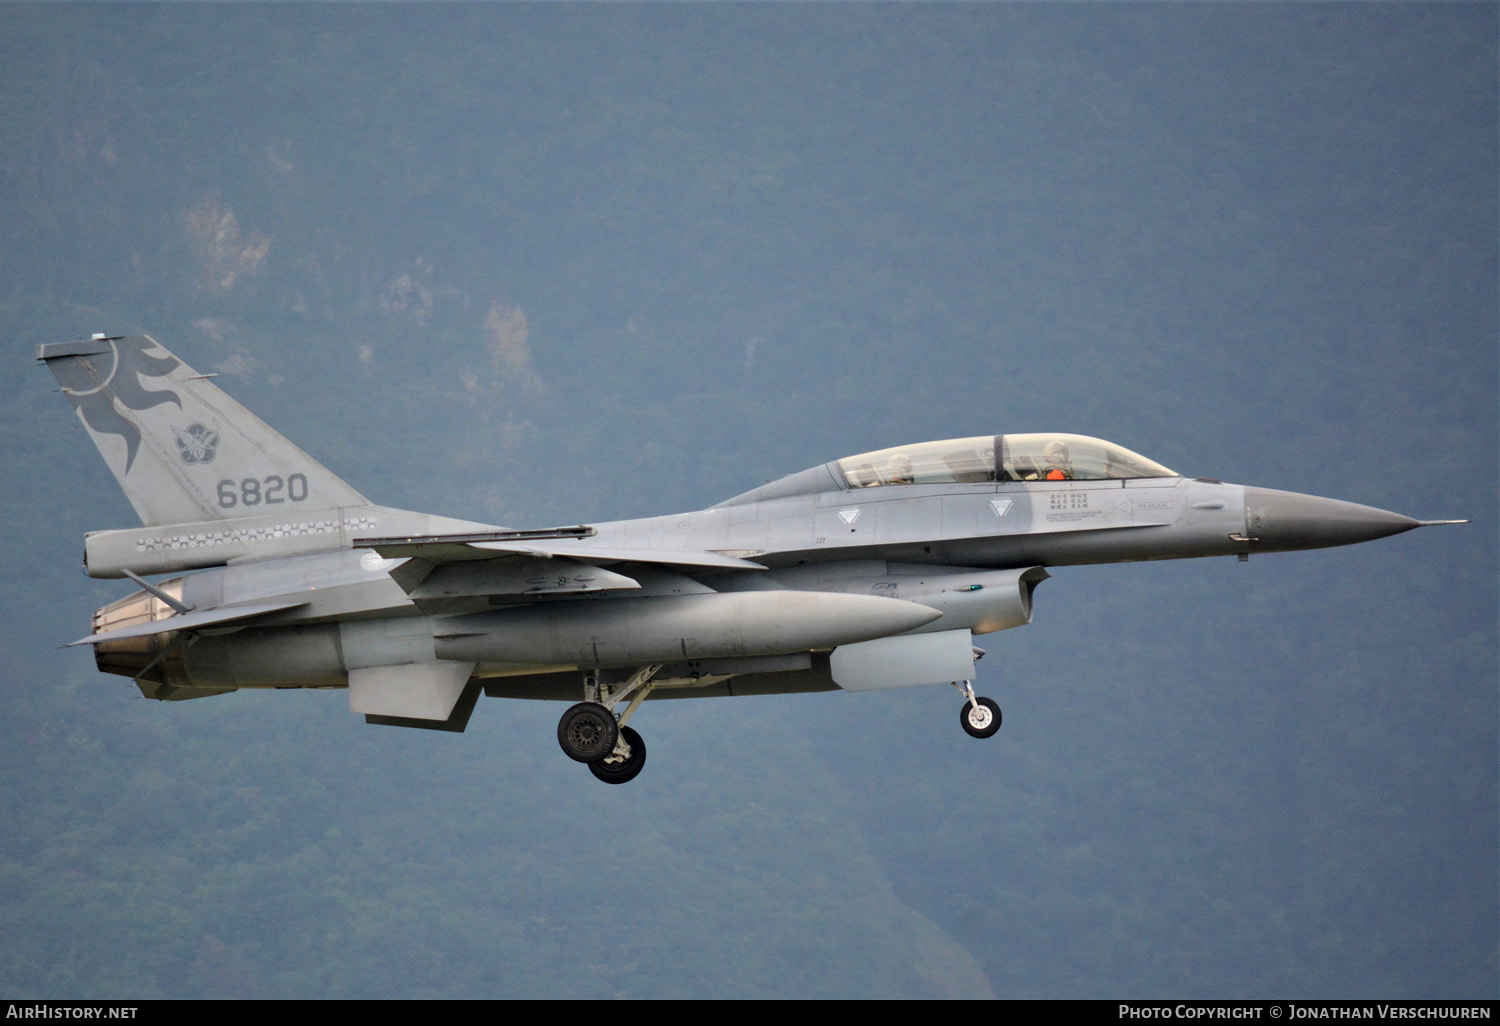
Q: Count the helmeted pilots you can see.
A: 2